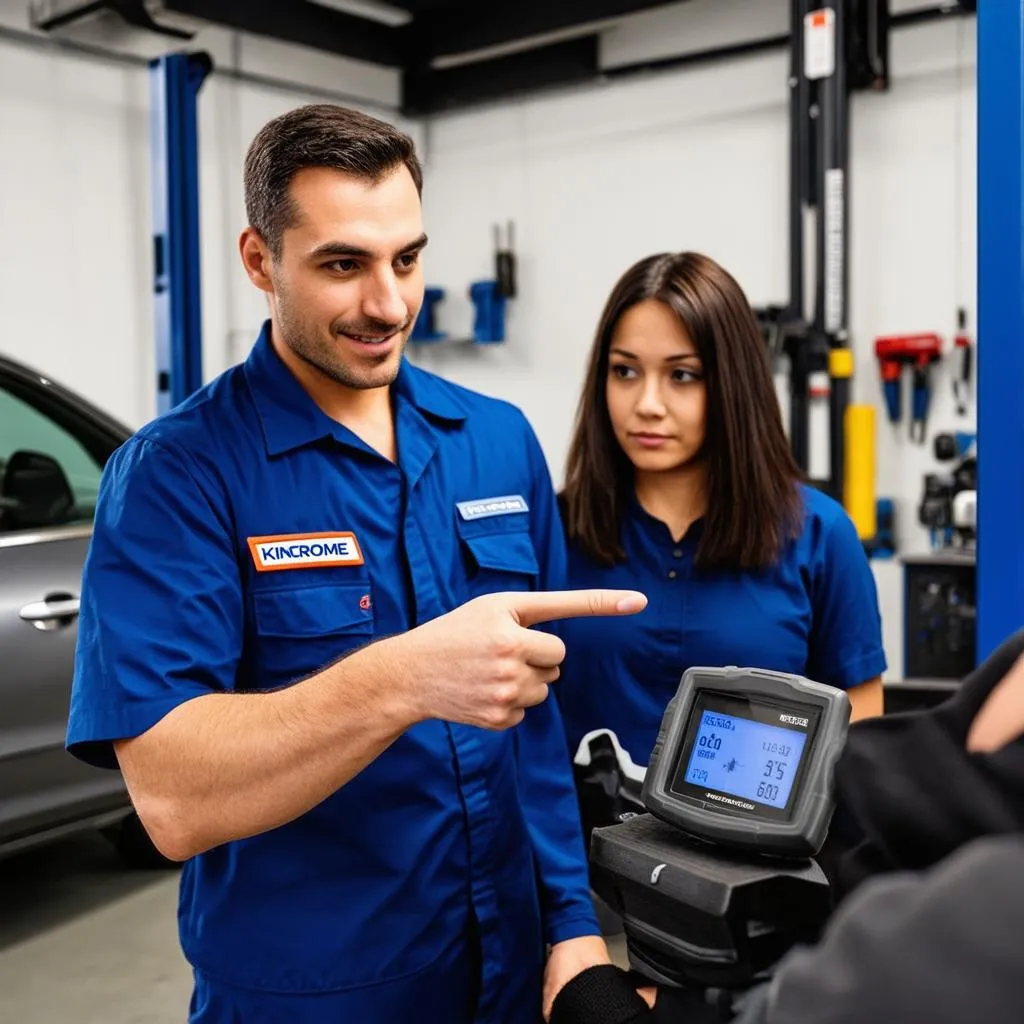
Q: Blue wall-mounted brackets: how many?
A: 2